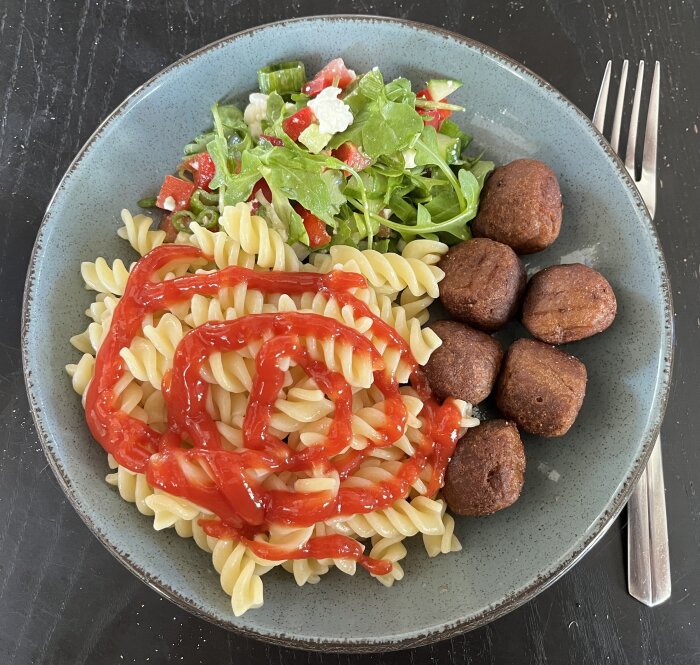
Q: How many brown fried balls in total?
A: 6